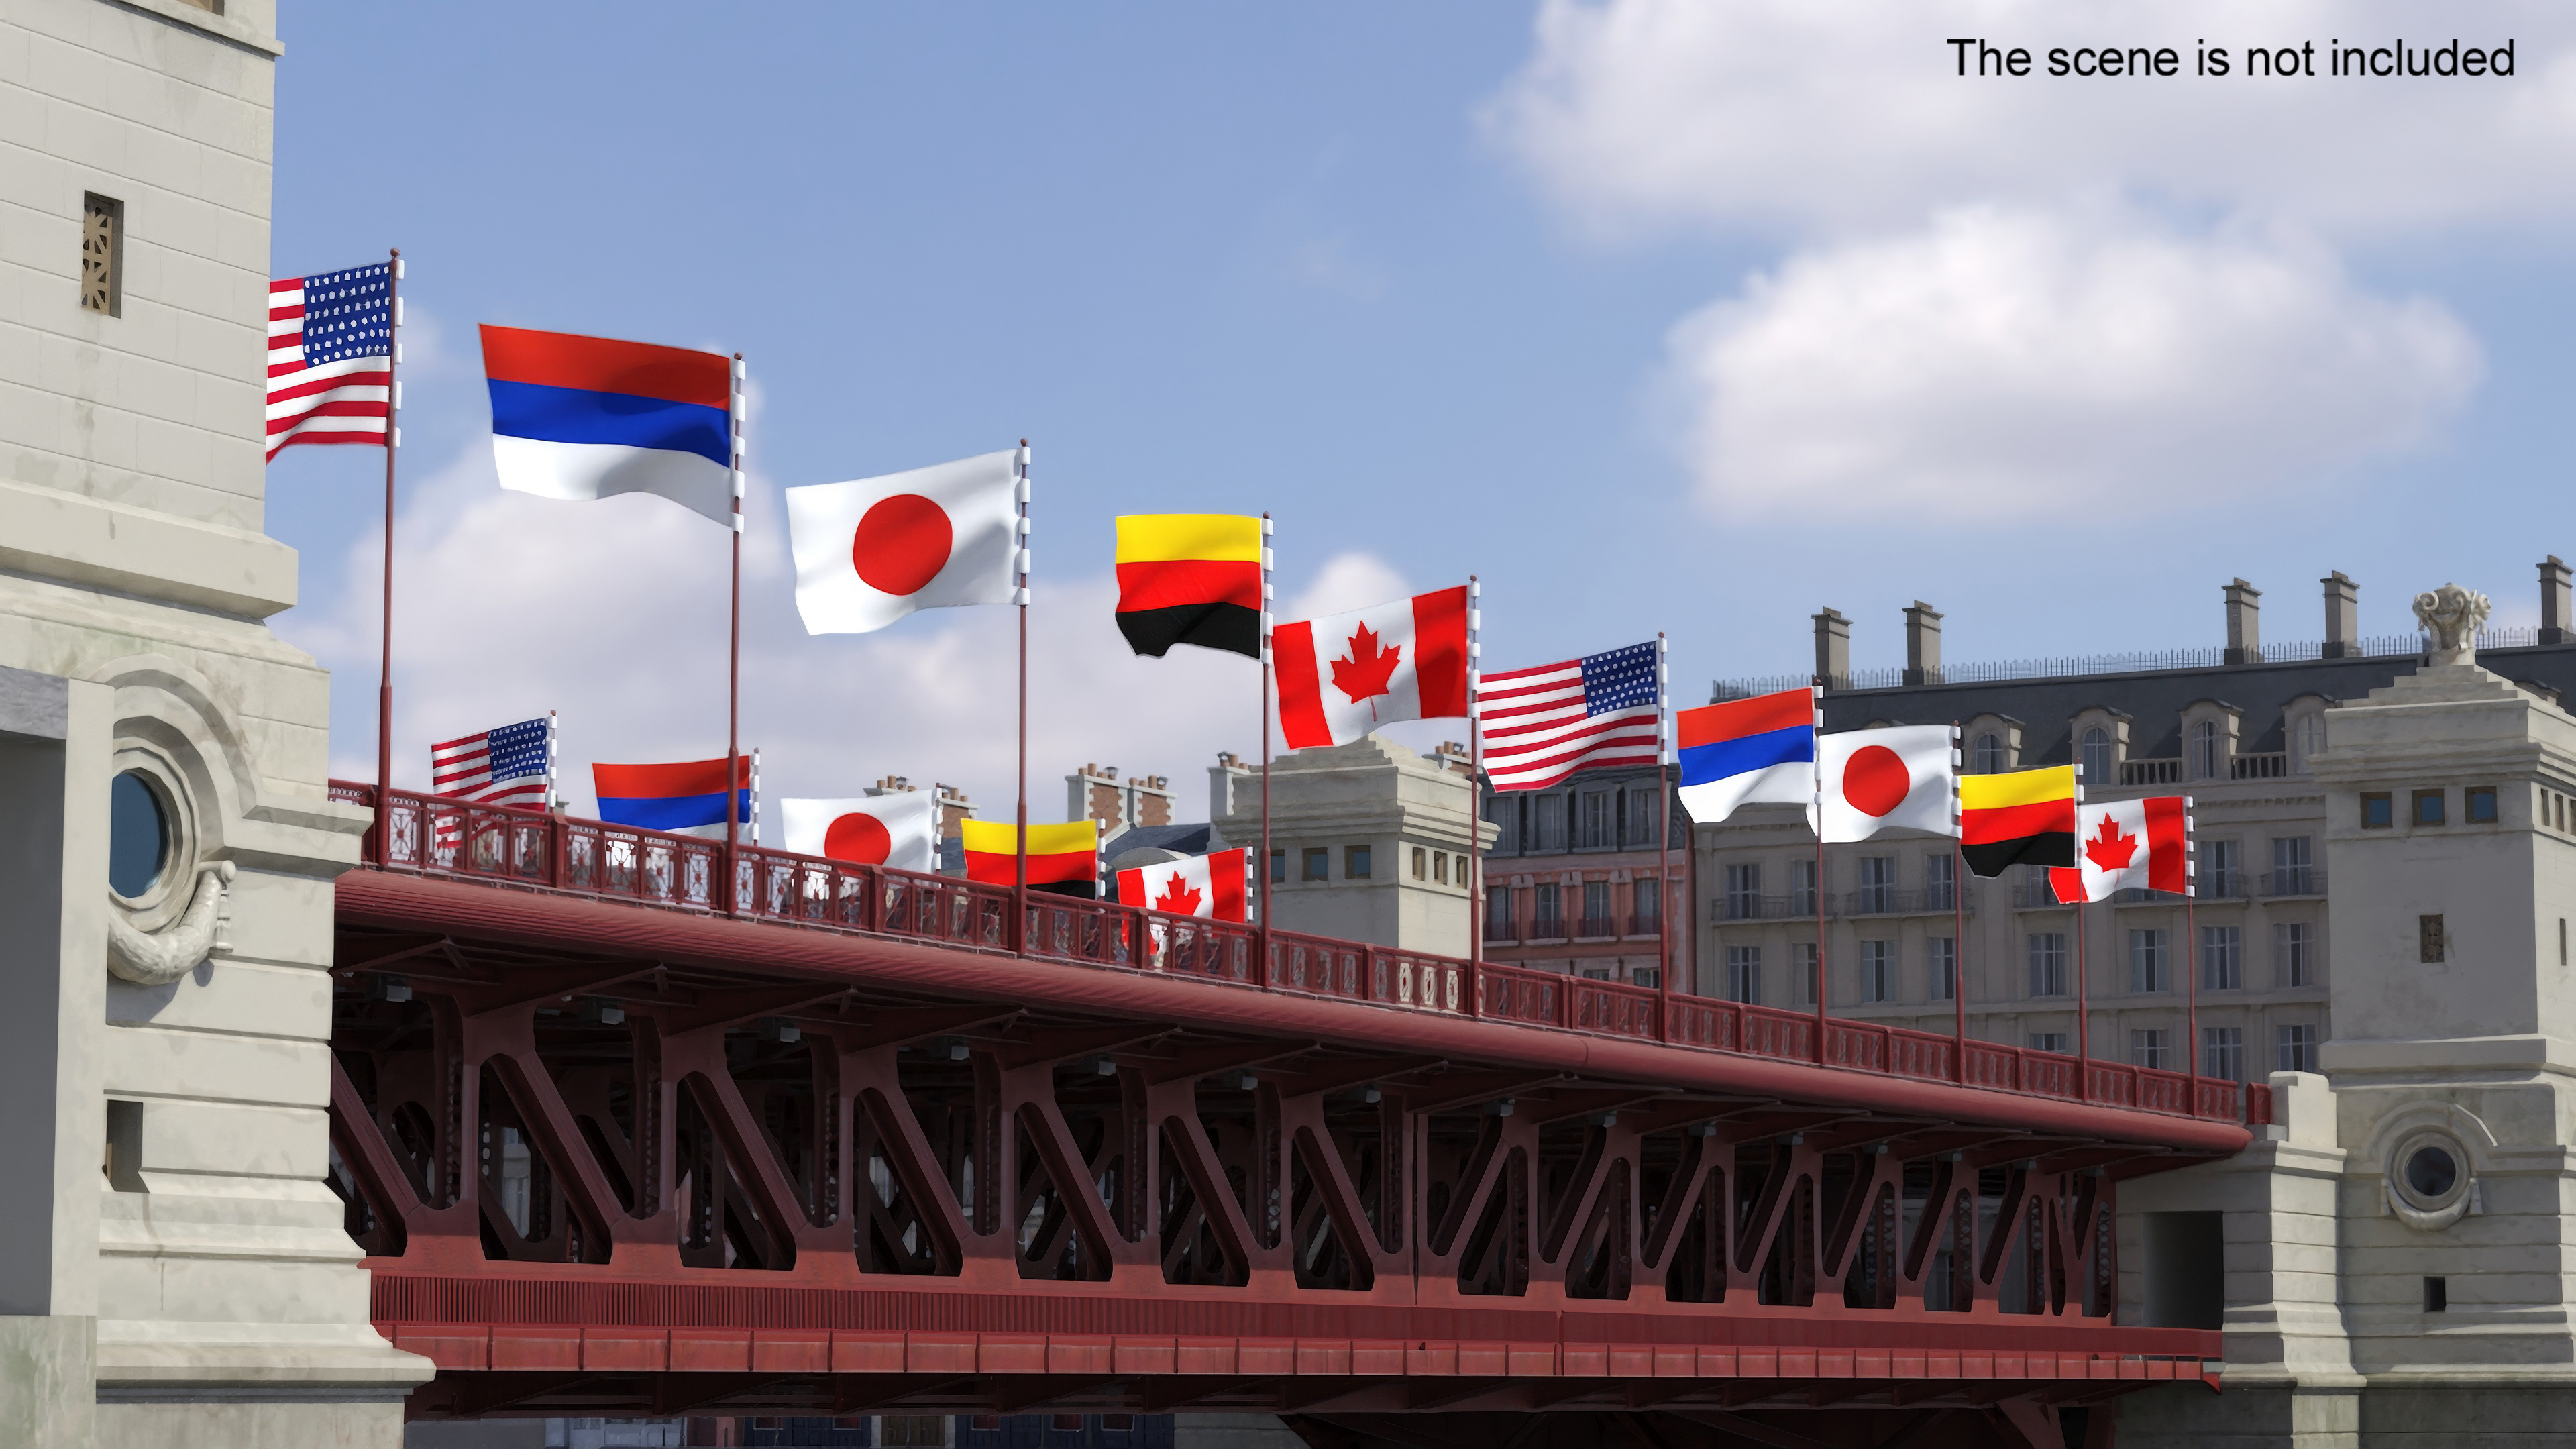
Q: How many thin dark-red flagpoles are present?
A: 15